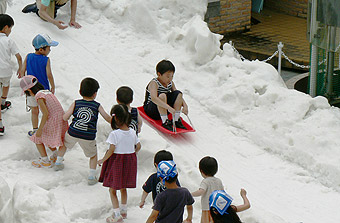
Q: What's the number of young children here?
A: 11